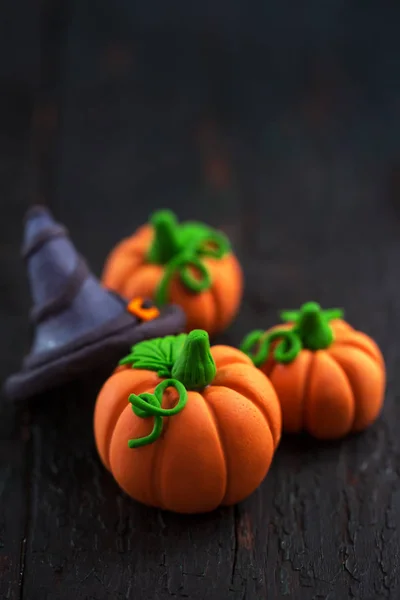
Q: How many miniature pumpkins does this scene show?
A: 3